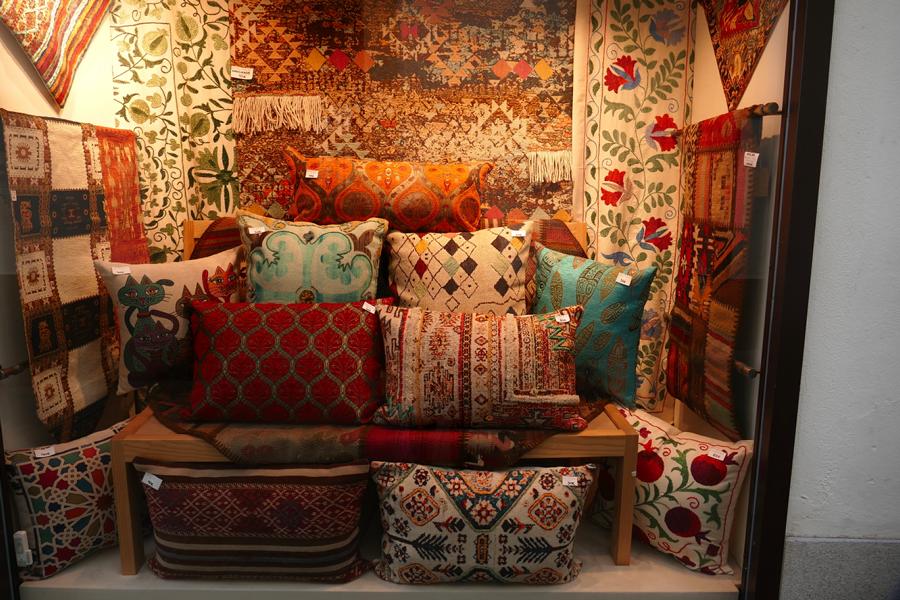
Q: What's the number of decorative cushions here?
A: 11